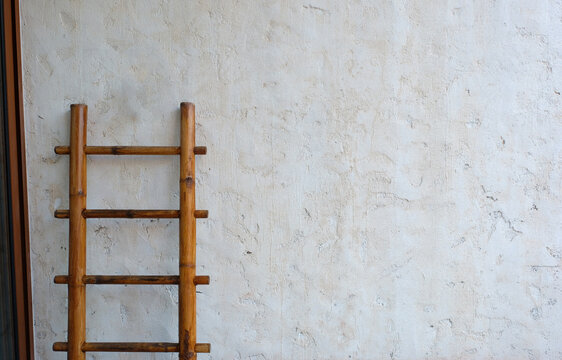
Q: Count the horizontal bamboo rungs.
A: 4